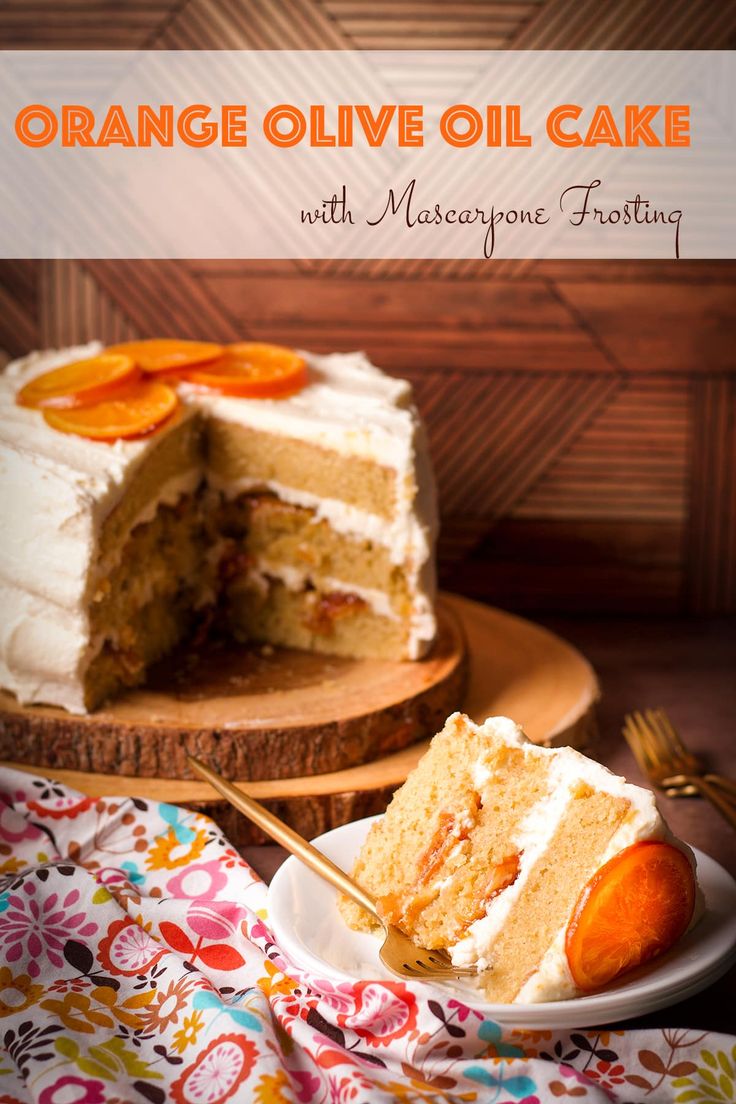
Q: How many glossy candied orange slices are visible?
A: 5